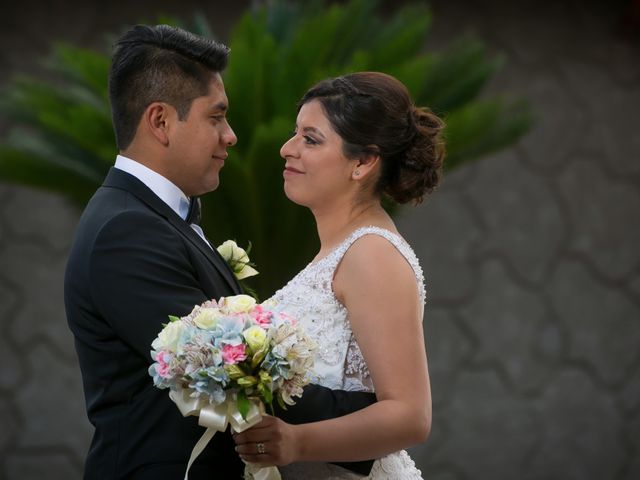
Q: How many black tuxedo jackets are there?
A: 1